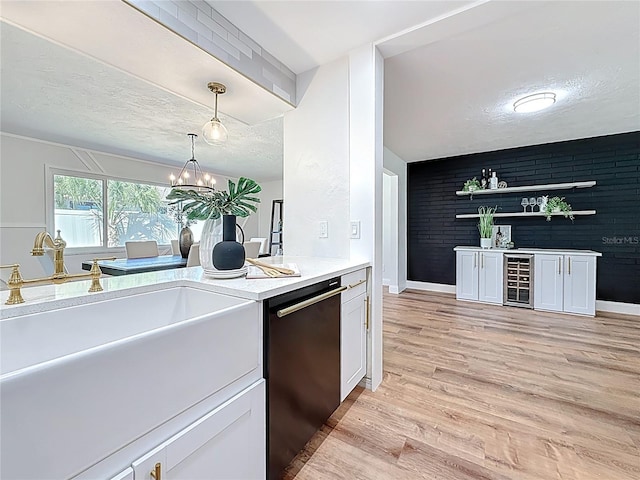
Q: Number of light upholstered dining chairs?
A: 5